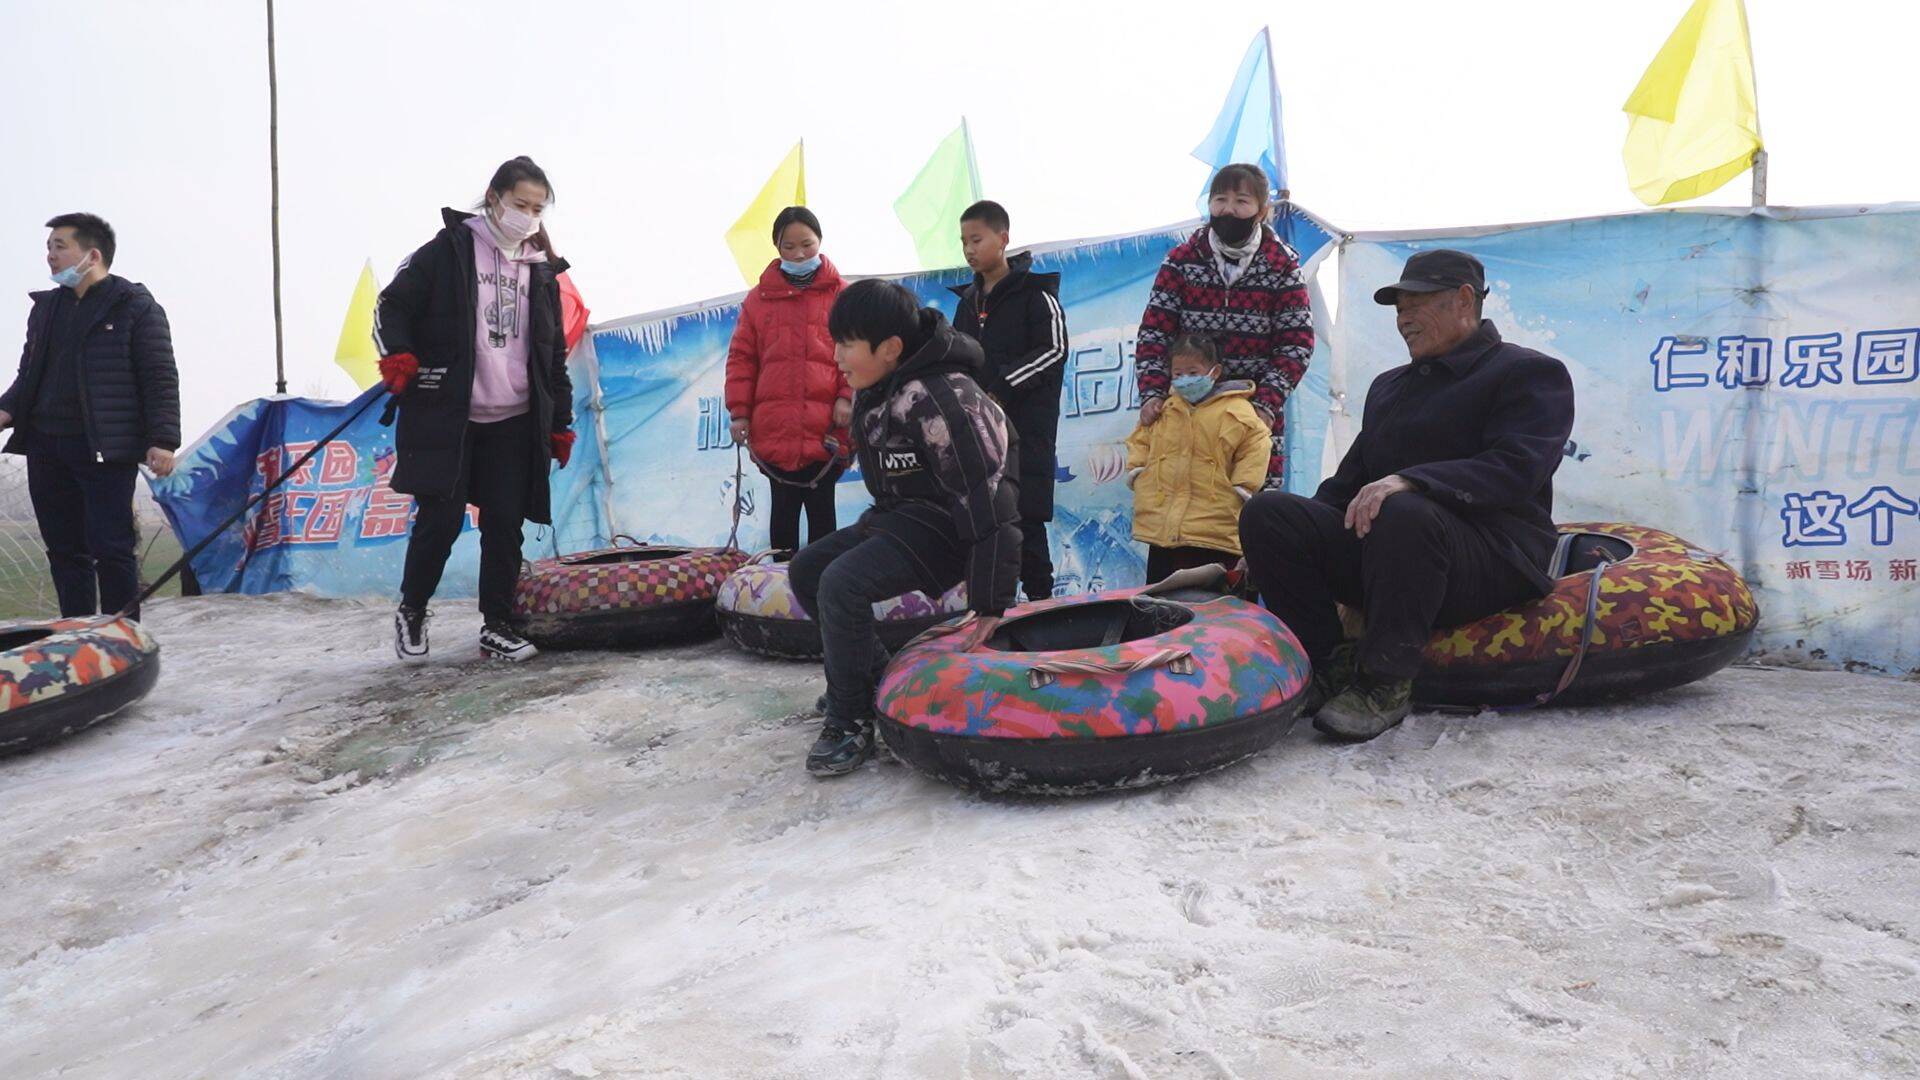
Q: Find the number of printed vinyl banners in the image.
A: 3